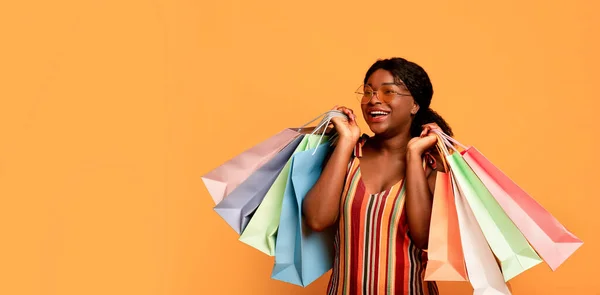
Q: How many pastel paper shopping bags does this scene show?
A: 8